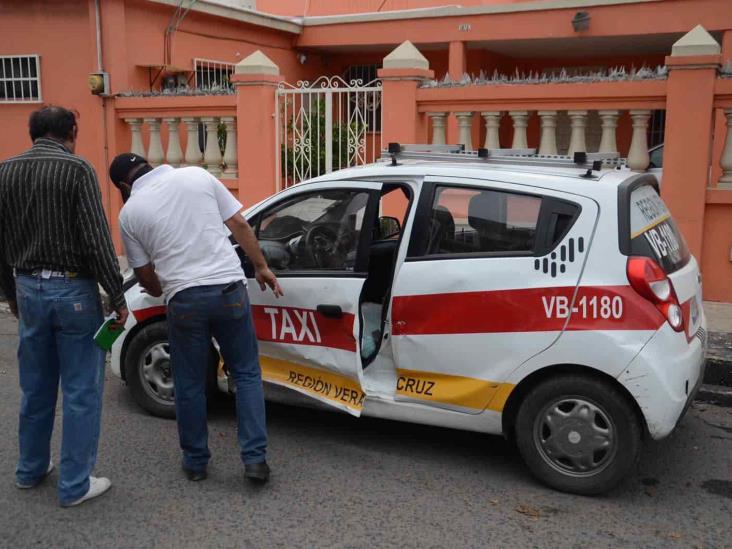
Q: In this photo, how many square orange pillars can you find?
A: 3